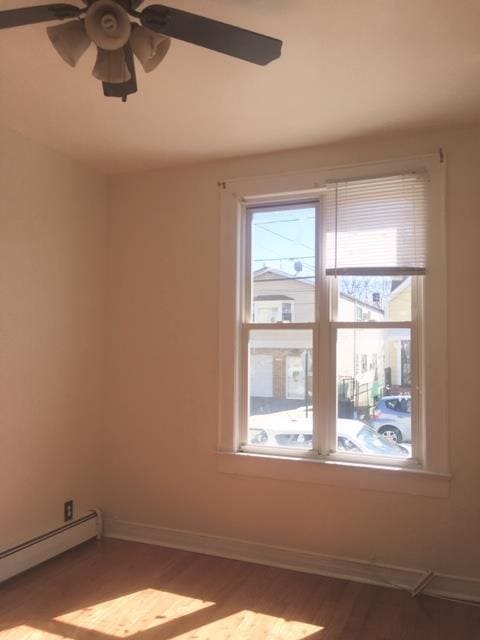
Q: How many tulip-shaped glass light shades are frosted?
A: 4